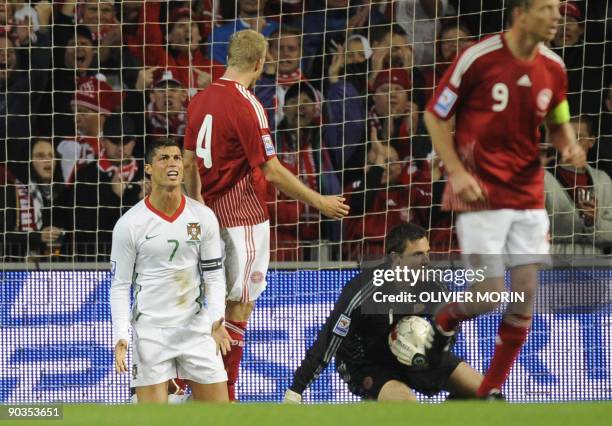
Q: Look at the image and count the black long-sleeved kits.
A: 1